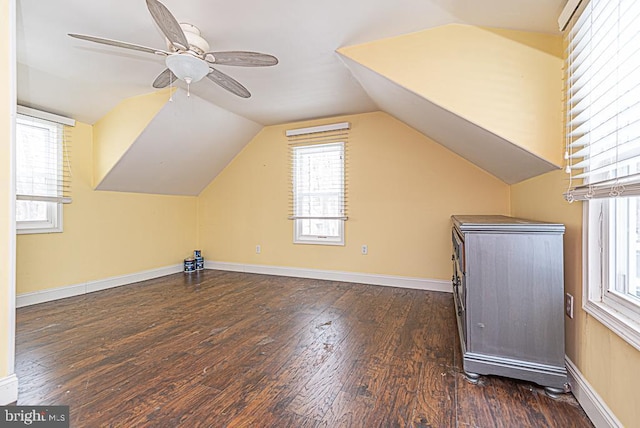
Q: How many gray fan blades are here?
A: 5